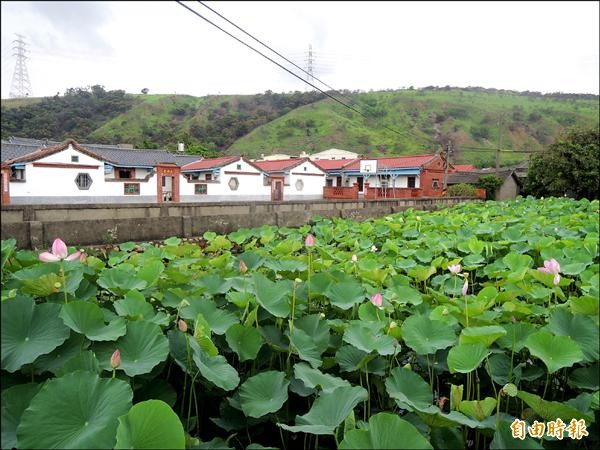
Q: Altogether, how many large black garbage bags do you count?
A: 0